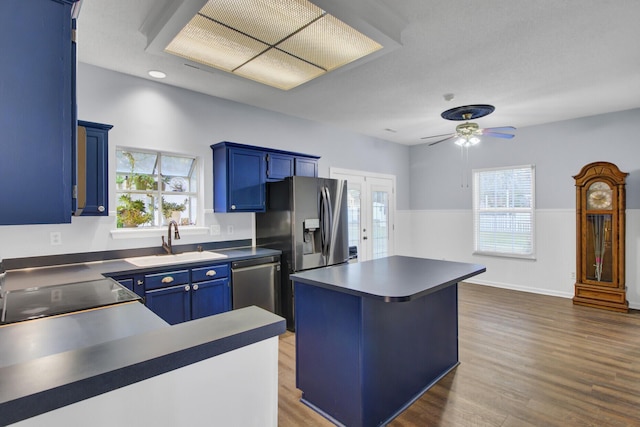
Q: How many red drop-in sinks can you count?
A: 0